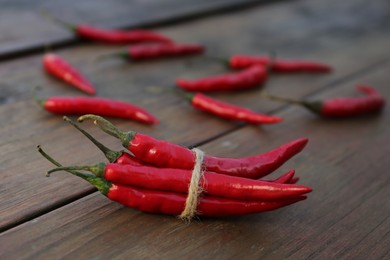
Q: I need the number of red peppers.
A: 13